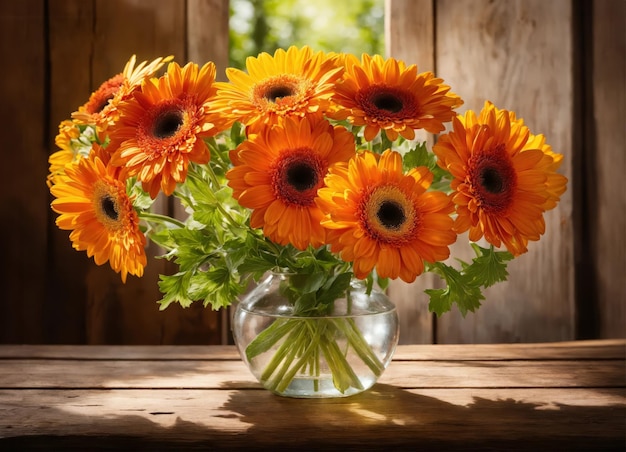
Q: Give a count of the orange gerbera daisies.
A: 8